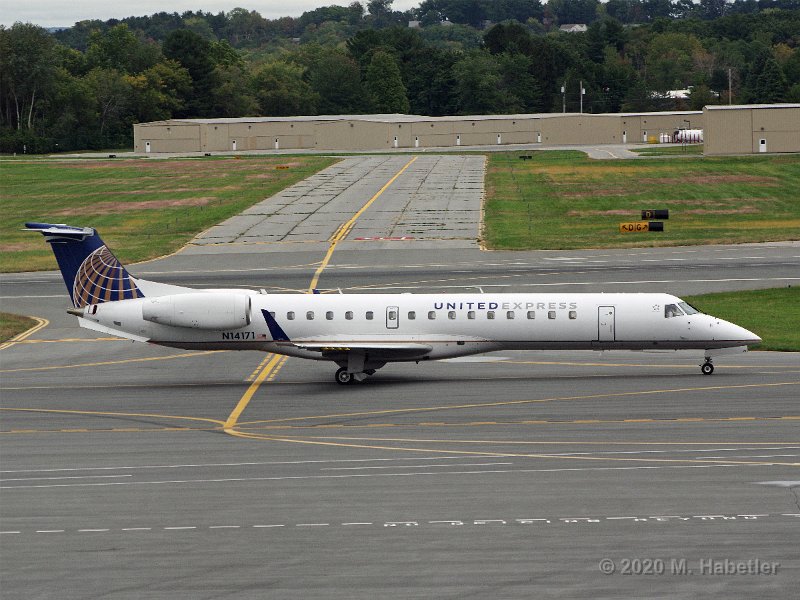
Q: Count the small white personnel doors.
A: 11